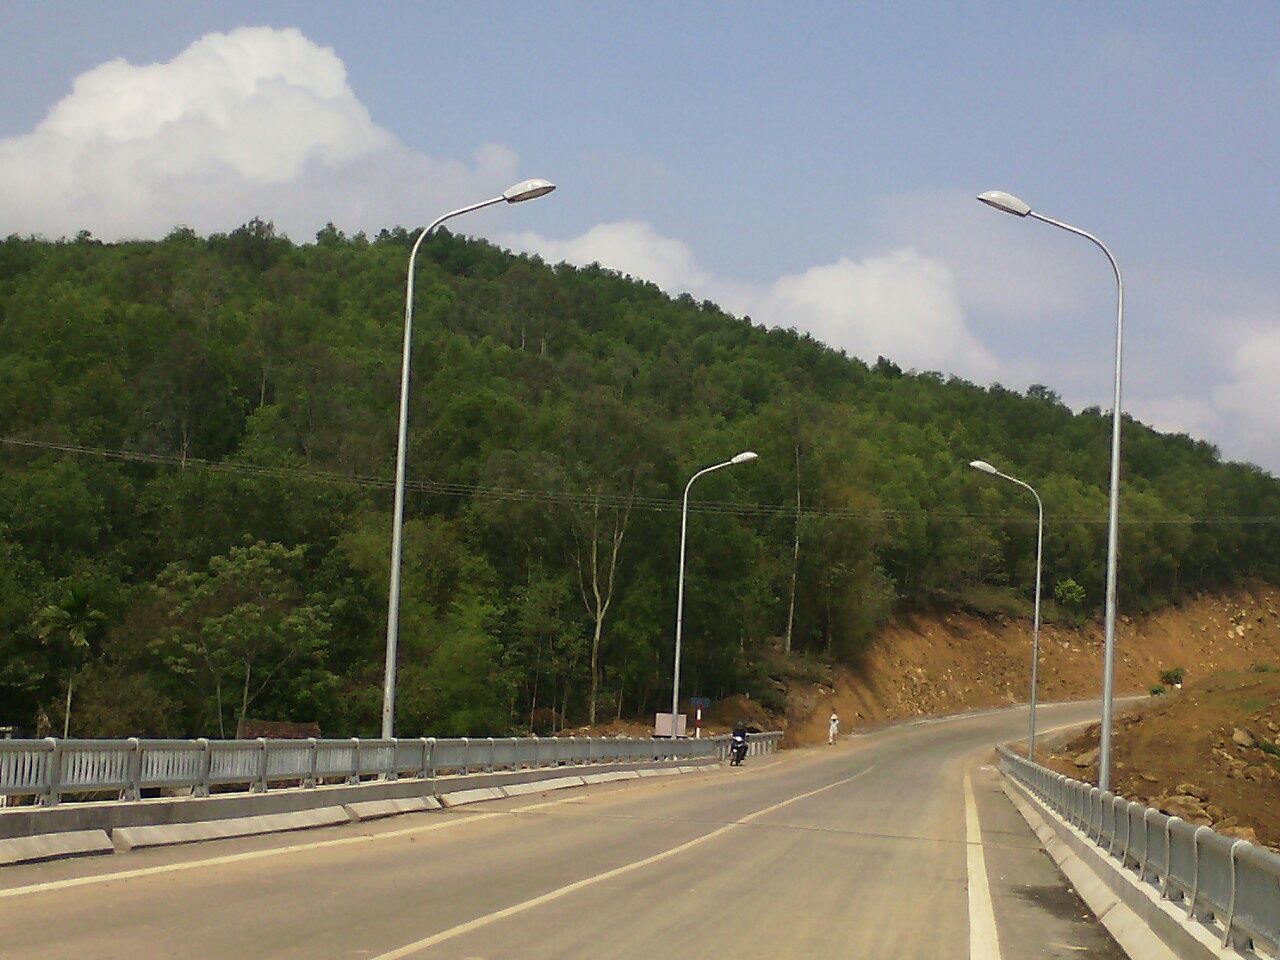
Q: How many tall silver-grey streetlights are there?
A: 4